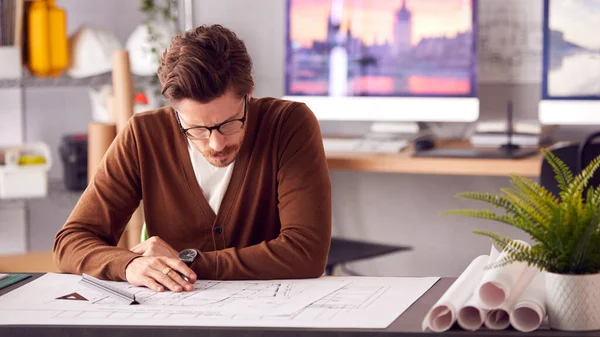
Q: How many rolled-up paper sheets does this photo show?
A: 5